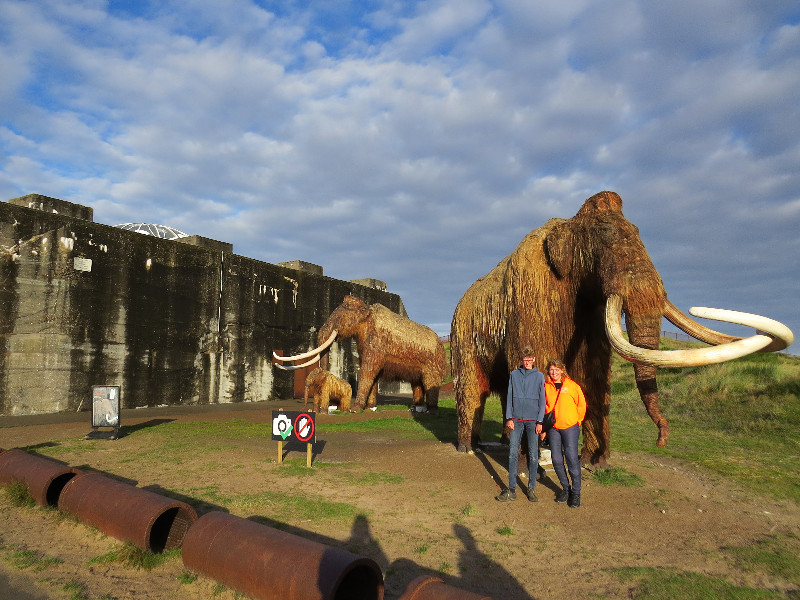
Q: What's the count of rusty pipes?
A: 4